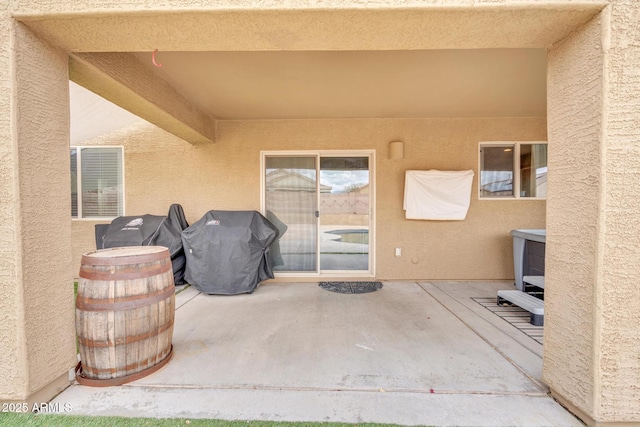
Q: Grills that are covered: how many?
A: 2